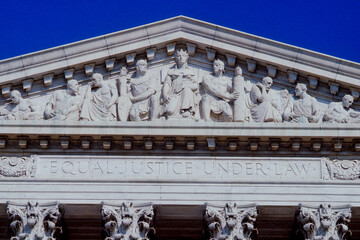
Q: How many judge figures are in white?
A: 9